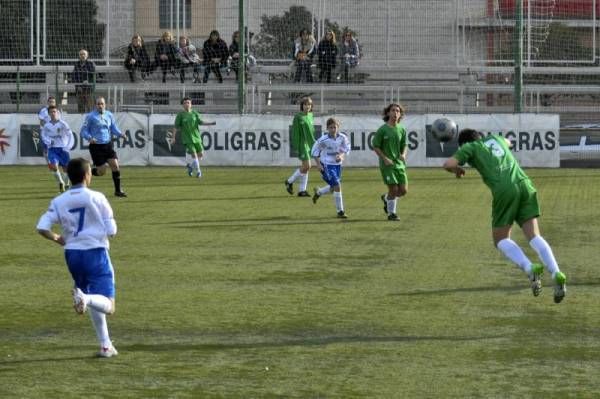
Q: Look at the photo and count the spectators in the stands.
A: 9